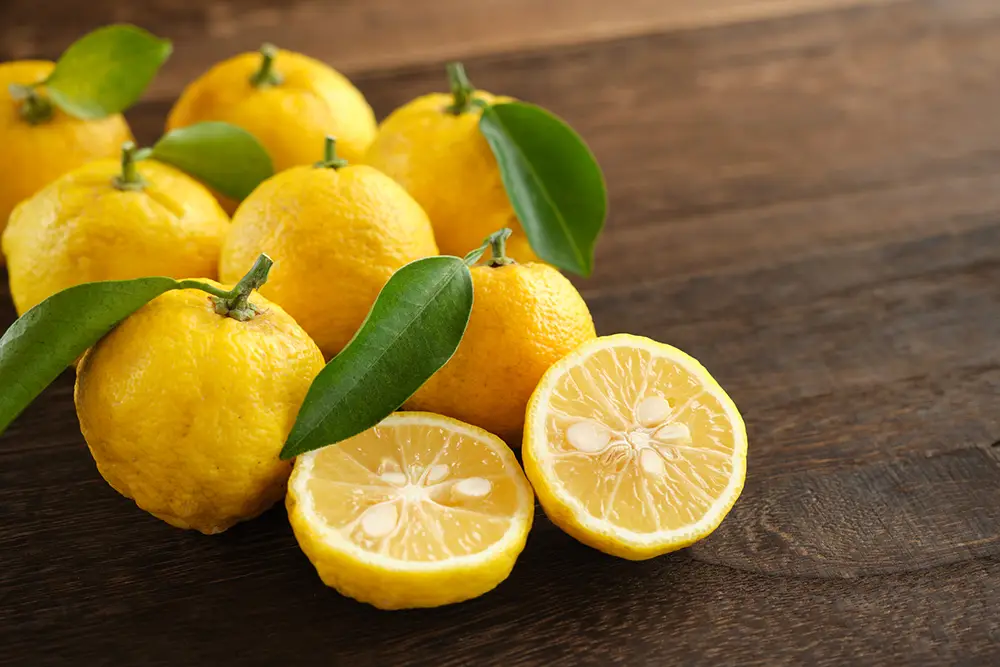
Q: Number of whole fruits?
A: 7